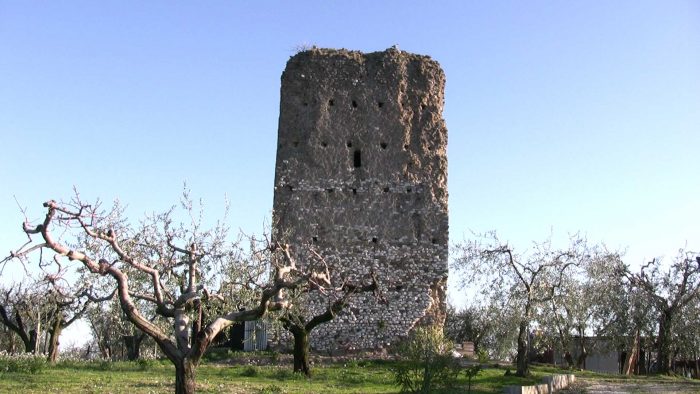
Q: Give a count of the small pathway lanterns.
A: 0